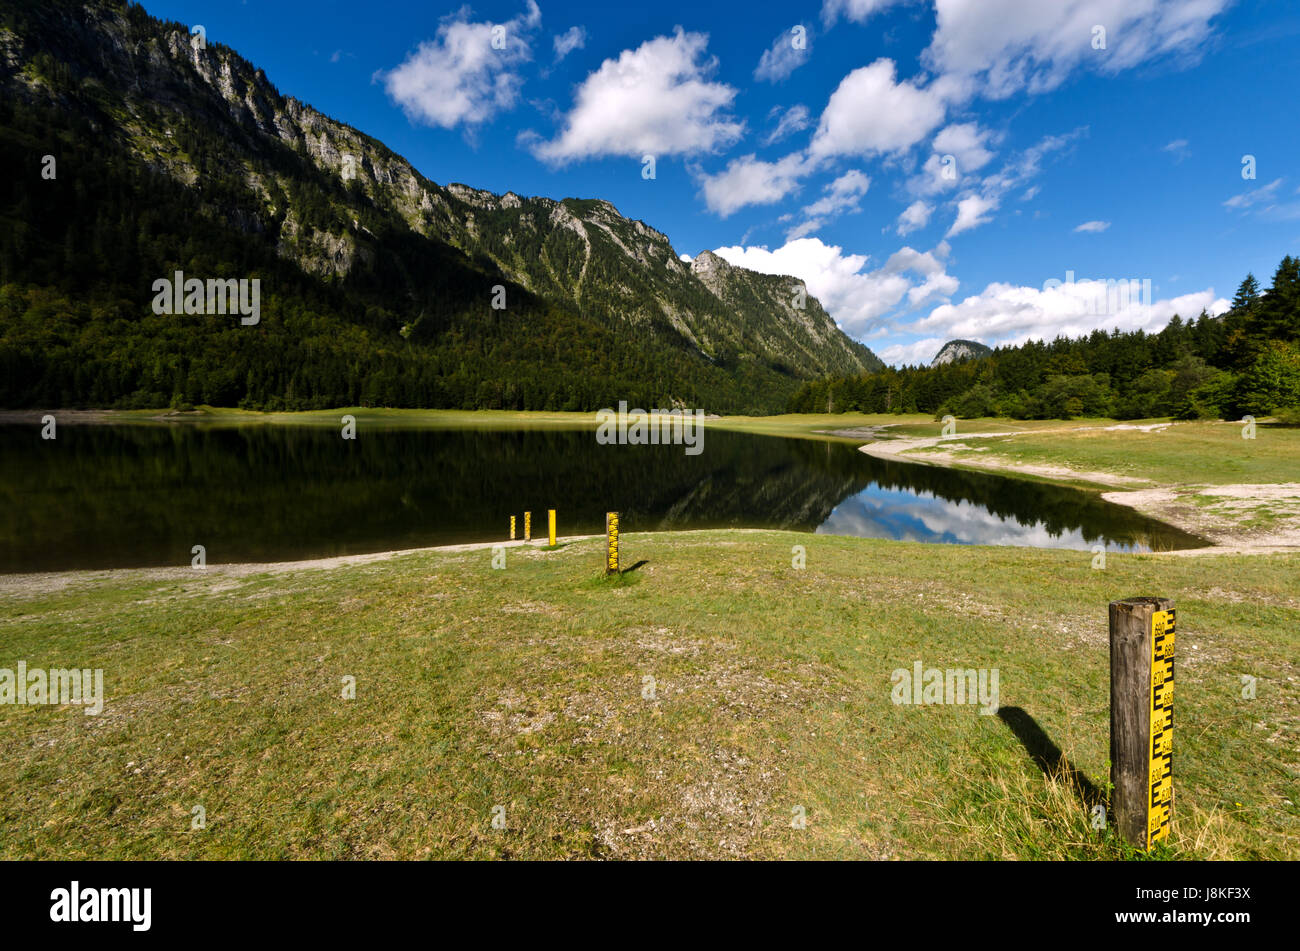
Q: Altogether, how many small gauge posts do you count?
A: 4